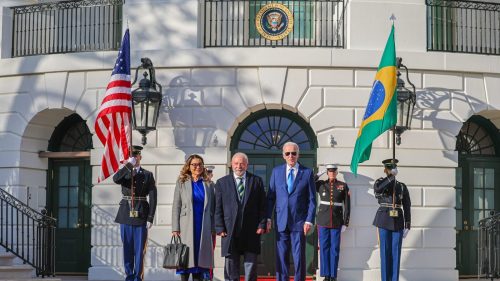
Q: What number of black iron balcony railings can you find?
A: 3